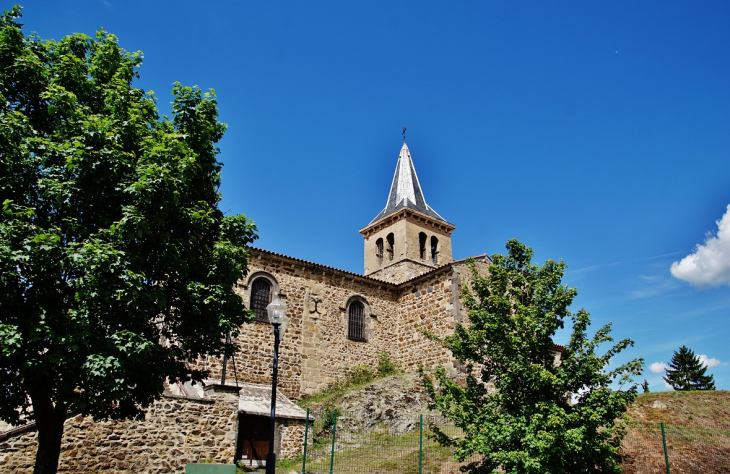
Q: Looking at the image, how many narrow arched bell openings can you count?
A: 4